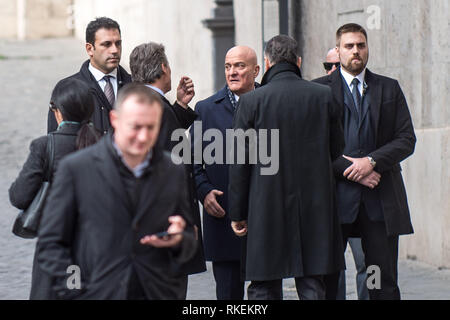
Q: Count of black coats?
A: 6